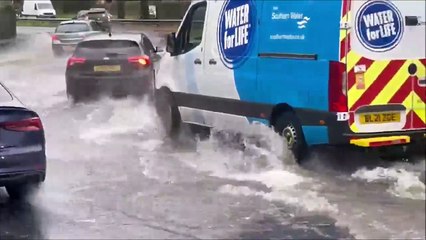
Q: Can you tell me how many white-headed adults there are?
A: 0